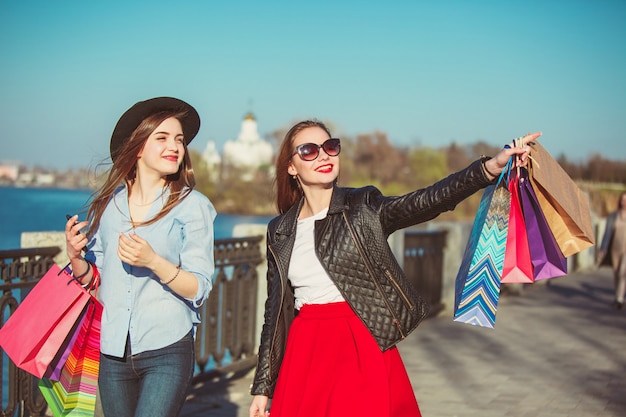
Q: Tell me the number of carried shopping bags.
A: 7